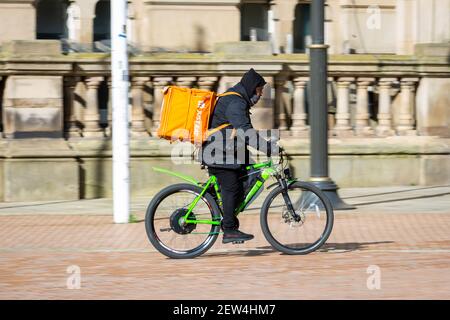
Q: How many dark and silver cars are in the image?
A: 0